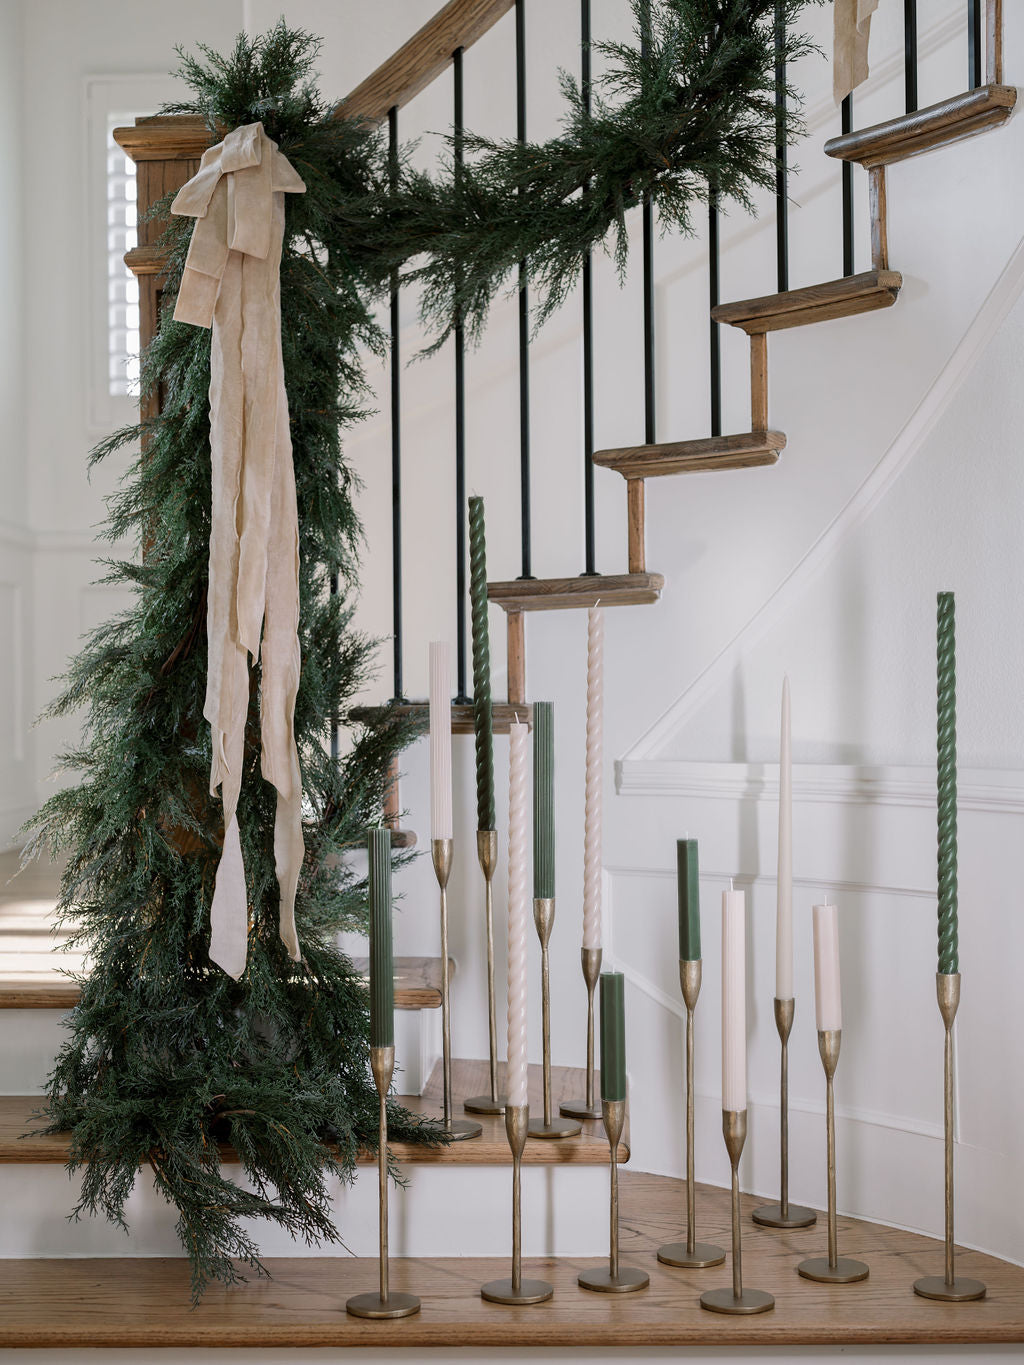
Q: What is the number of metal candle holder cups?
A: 12